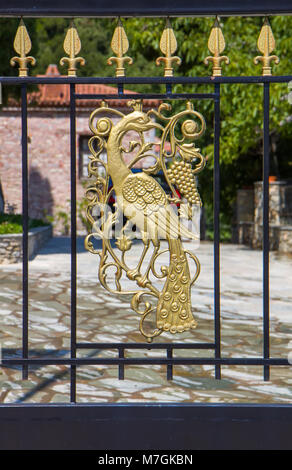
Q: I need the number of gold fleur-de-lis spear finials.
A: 6